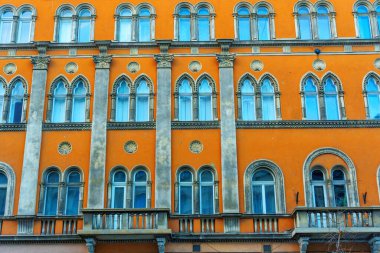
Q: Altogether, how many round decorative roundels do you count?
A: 10